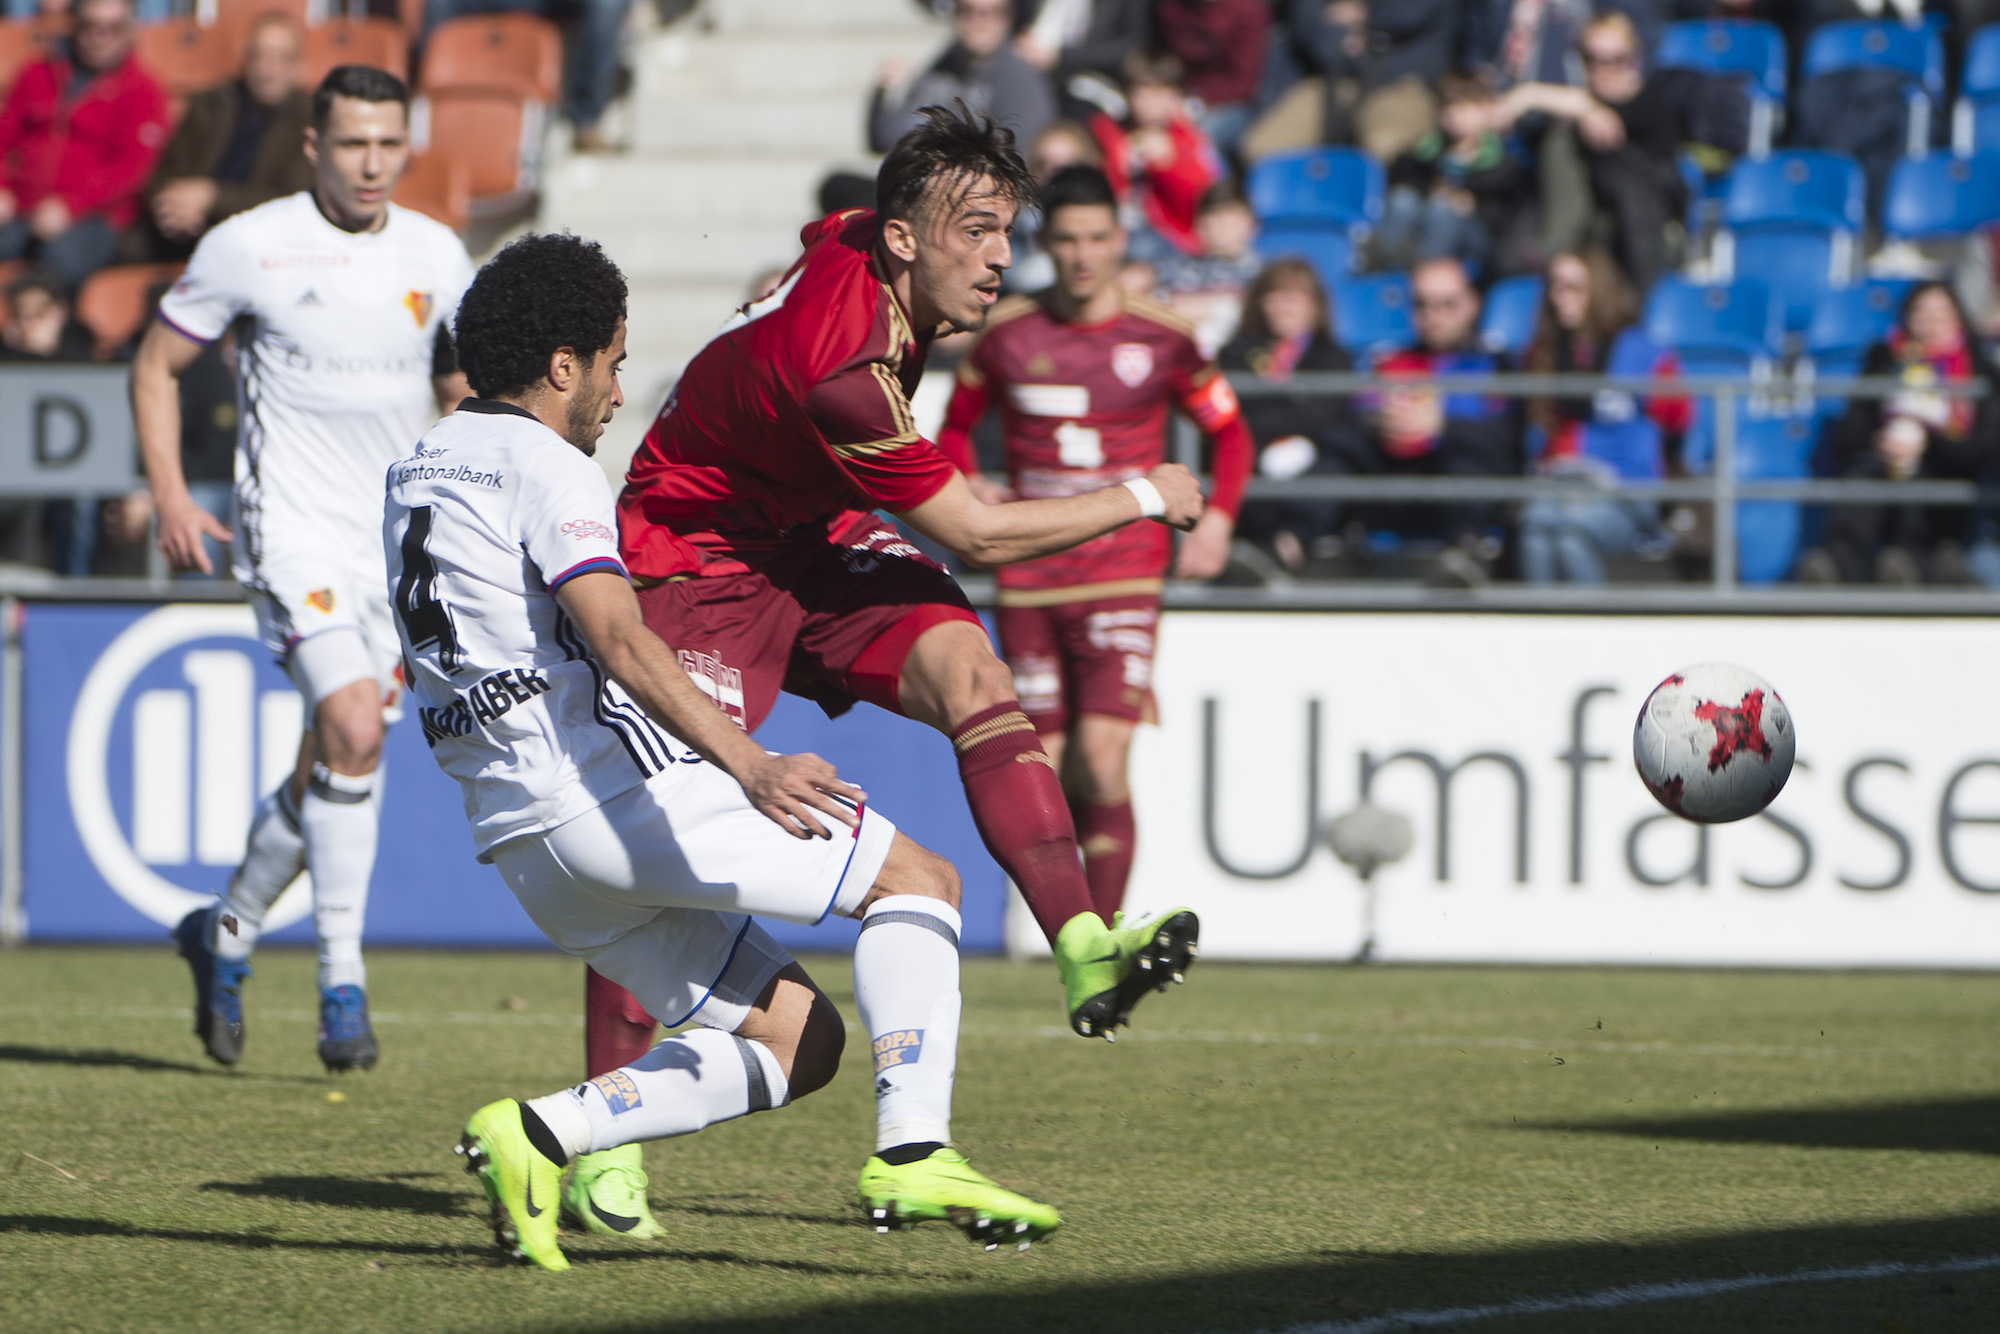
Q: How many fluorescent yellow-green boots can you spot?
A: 4